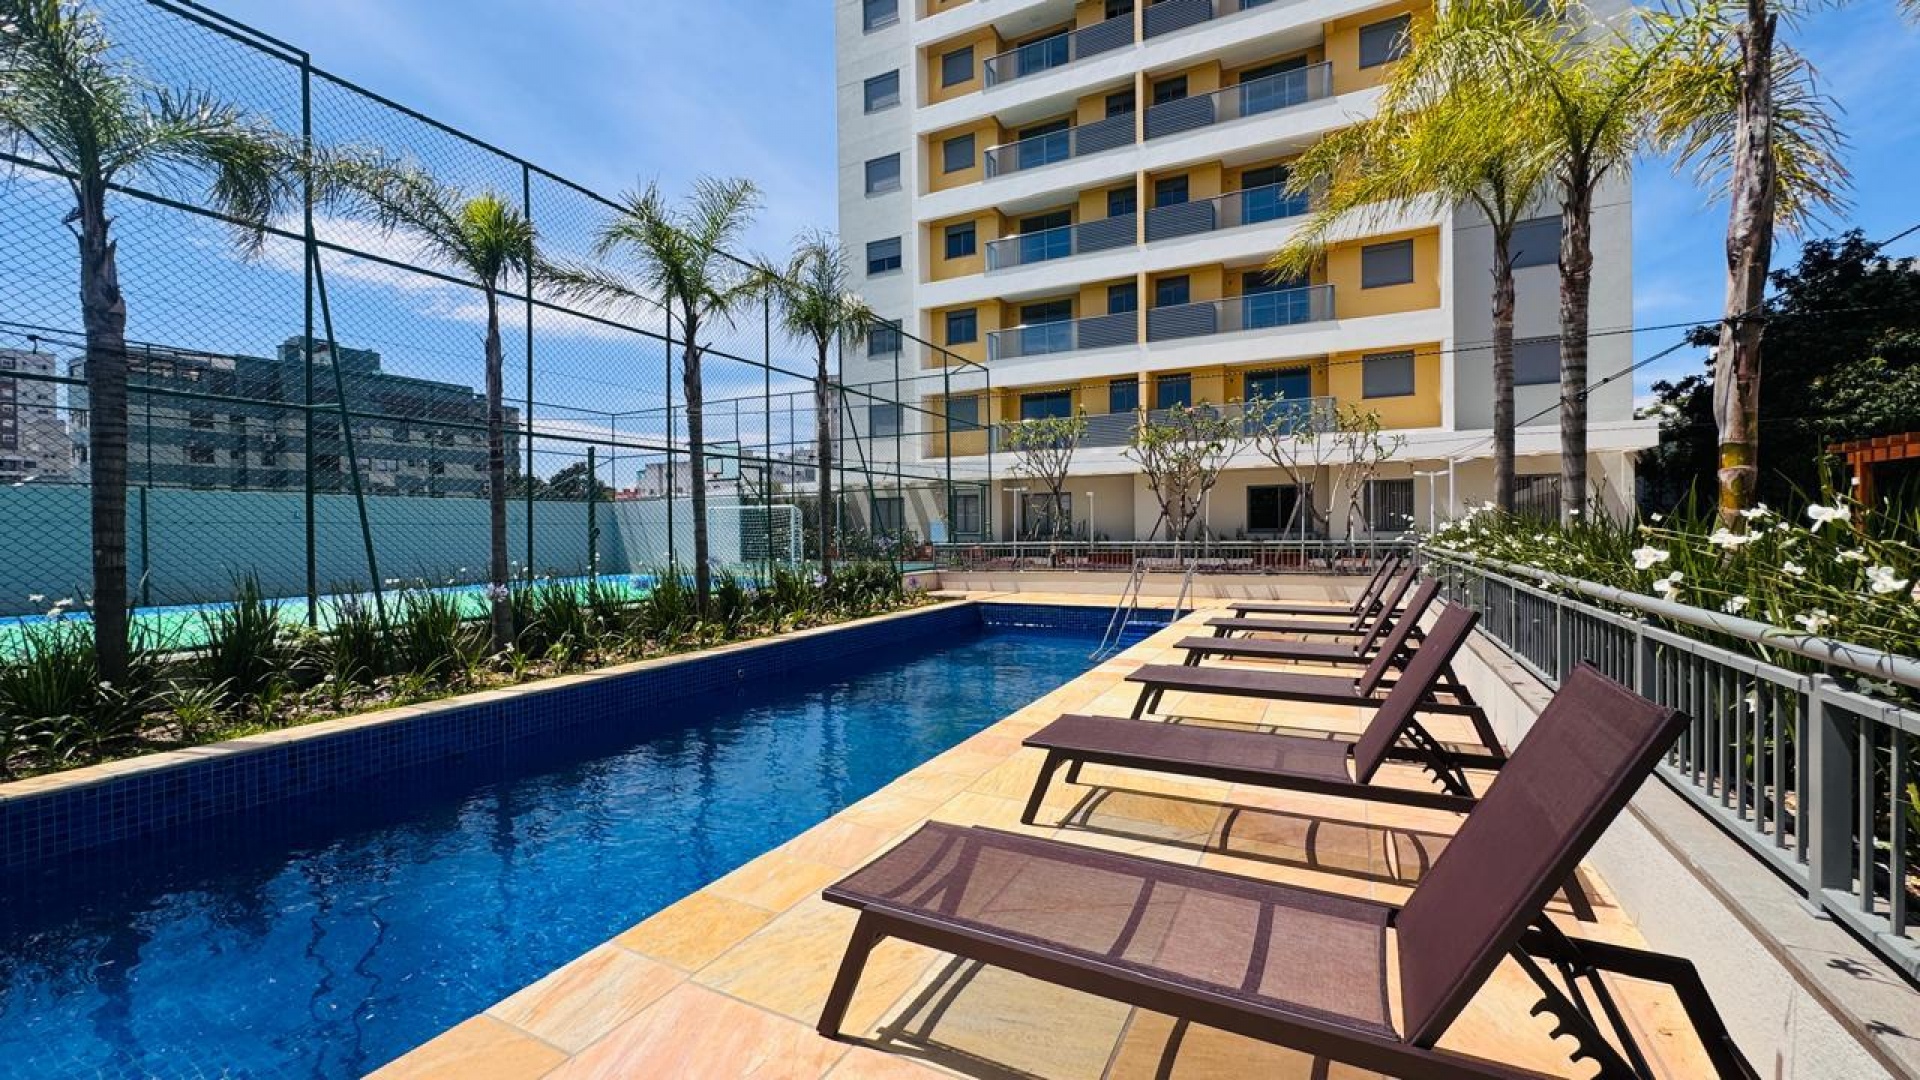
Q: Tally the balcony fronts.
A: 10